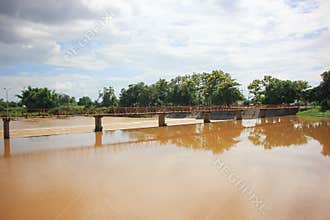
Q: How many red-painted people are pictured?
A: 0